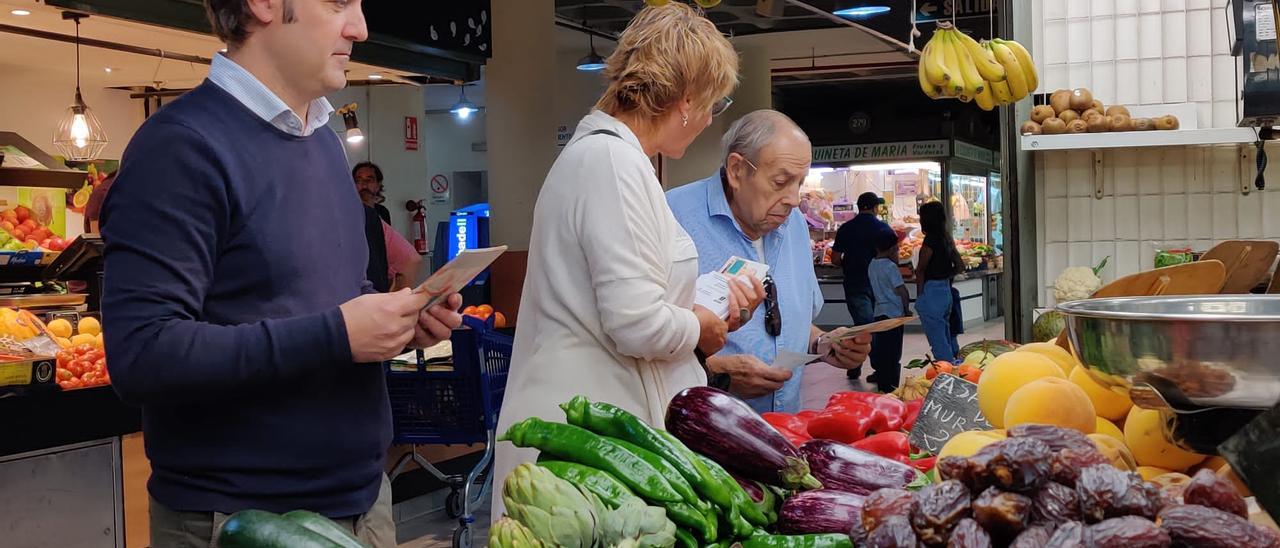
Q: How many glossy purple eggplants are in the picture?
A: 4